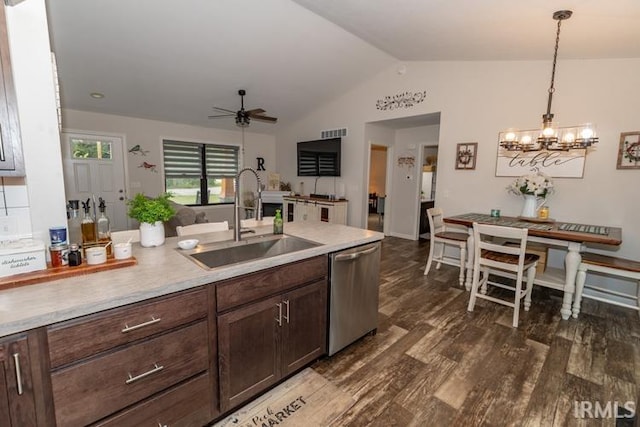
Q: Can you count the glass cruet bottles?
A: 2